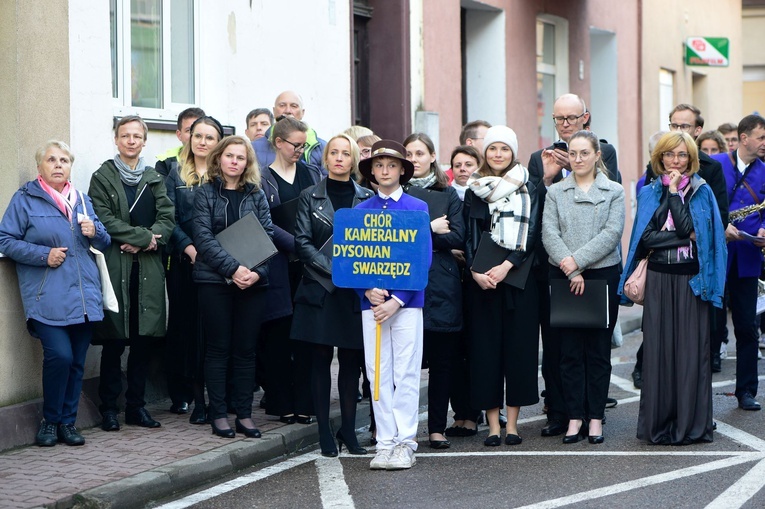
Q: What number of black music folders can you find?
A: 7